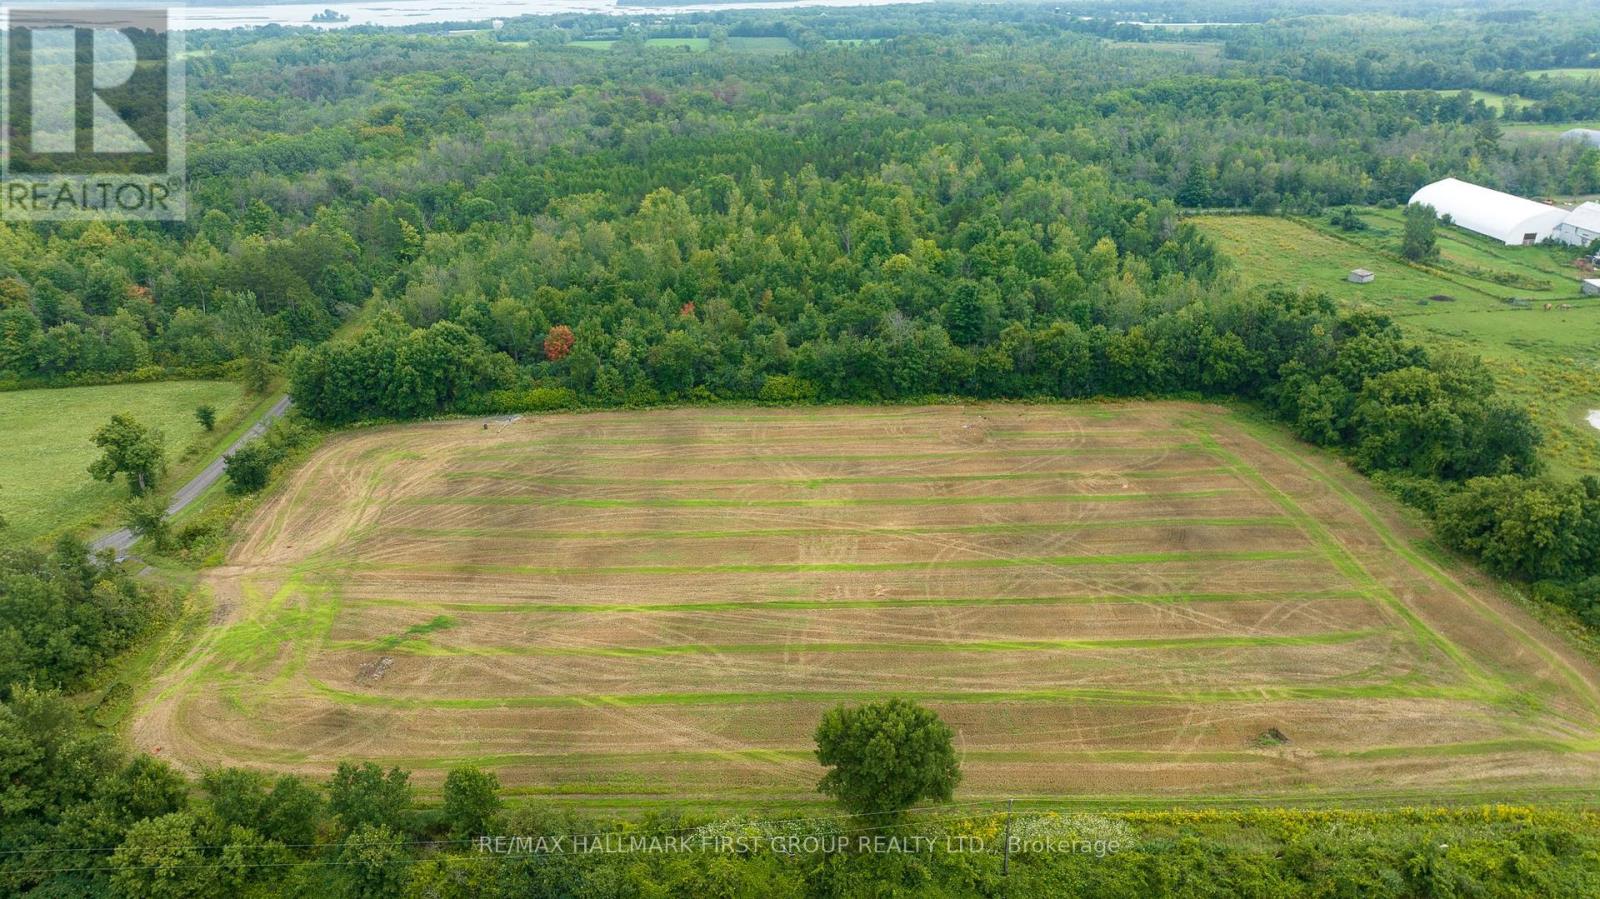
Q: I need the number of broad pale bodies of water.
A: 1